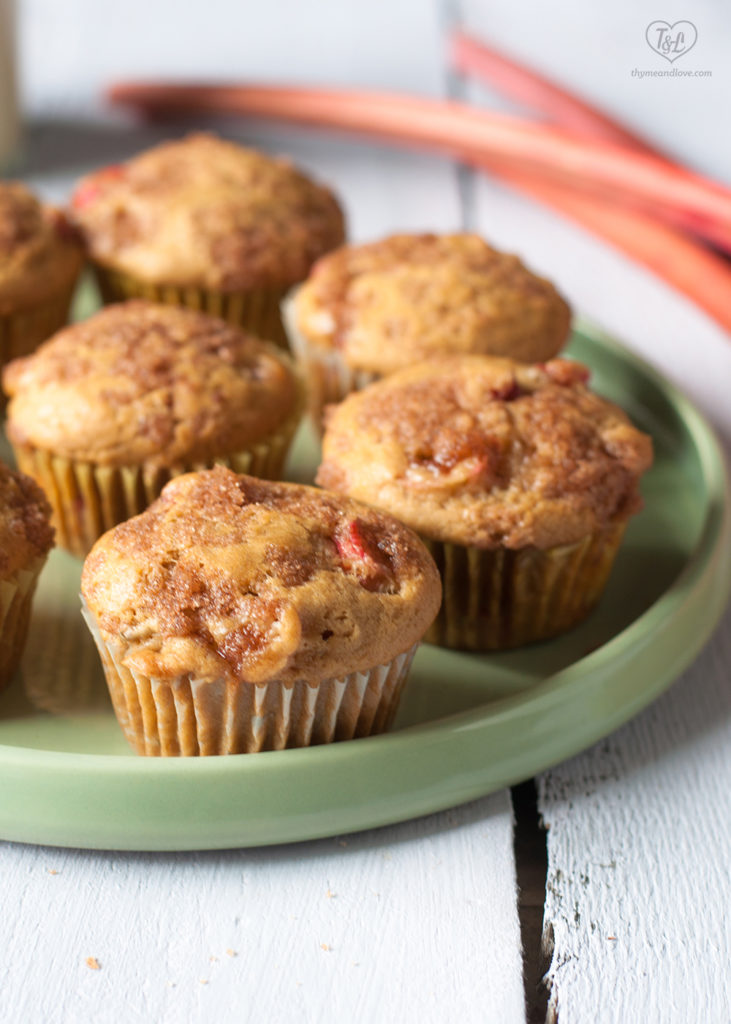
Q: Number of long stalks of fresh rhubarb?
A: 3